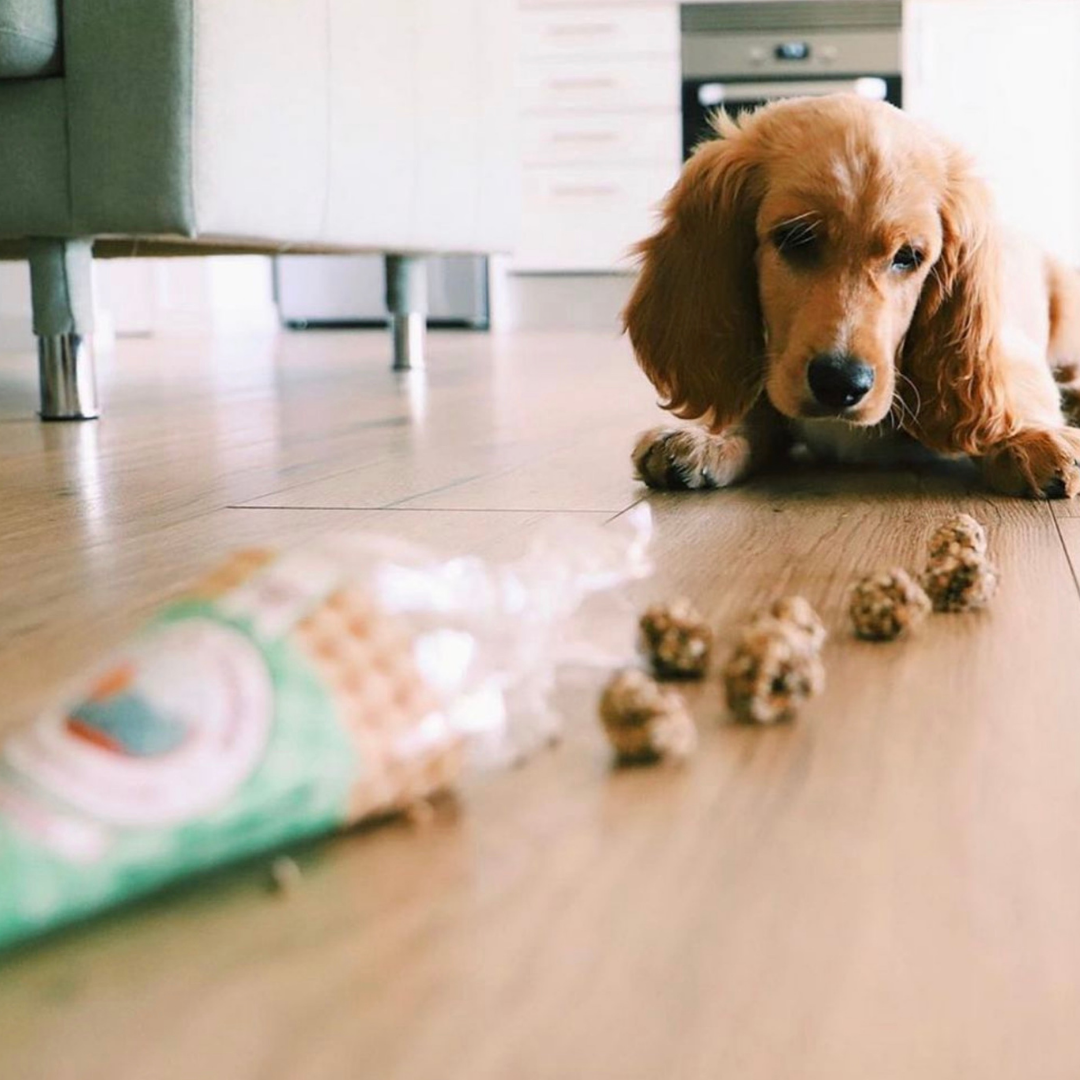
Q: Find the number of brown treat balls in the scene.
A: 7